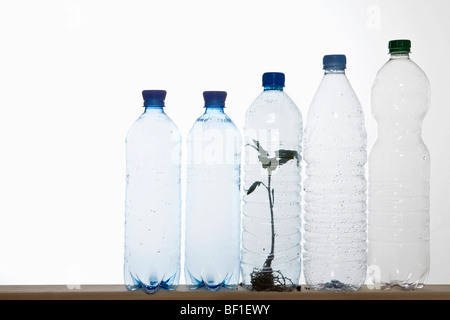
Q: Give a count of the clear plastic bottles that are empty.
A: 4